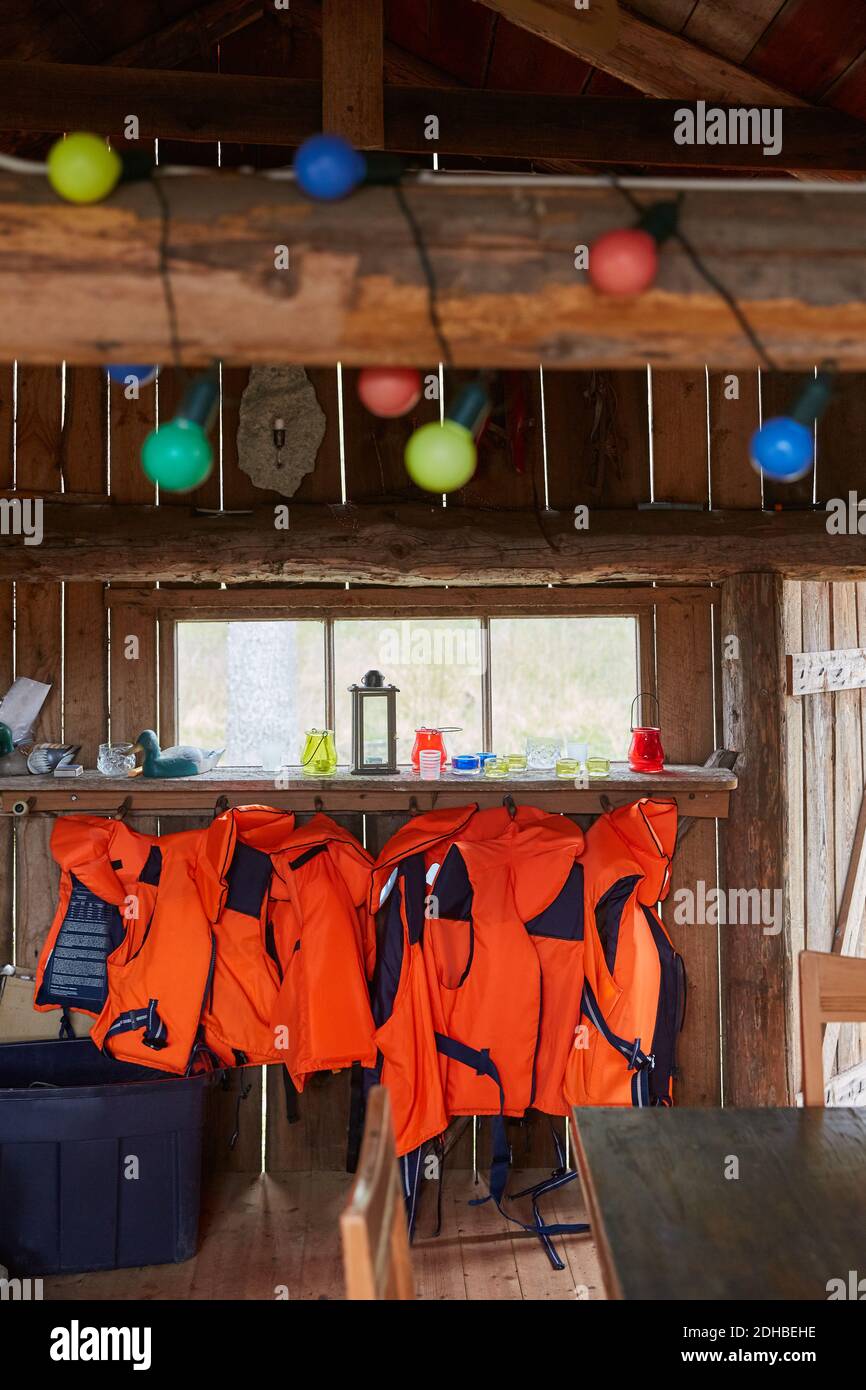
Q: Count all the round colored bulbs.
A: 8